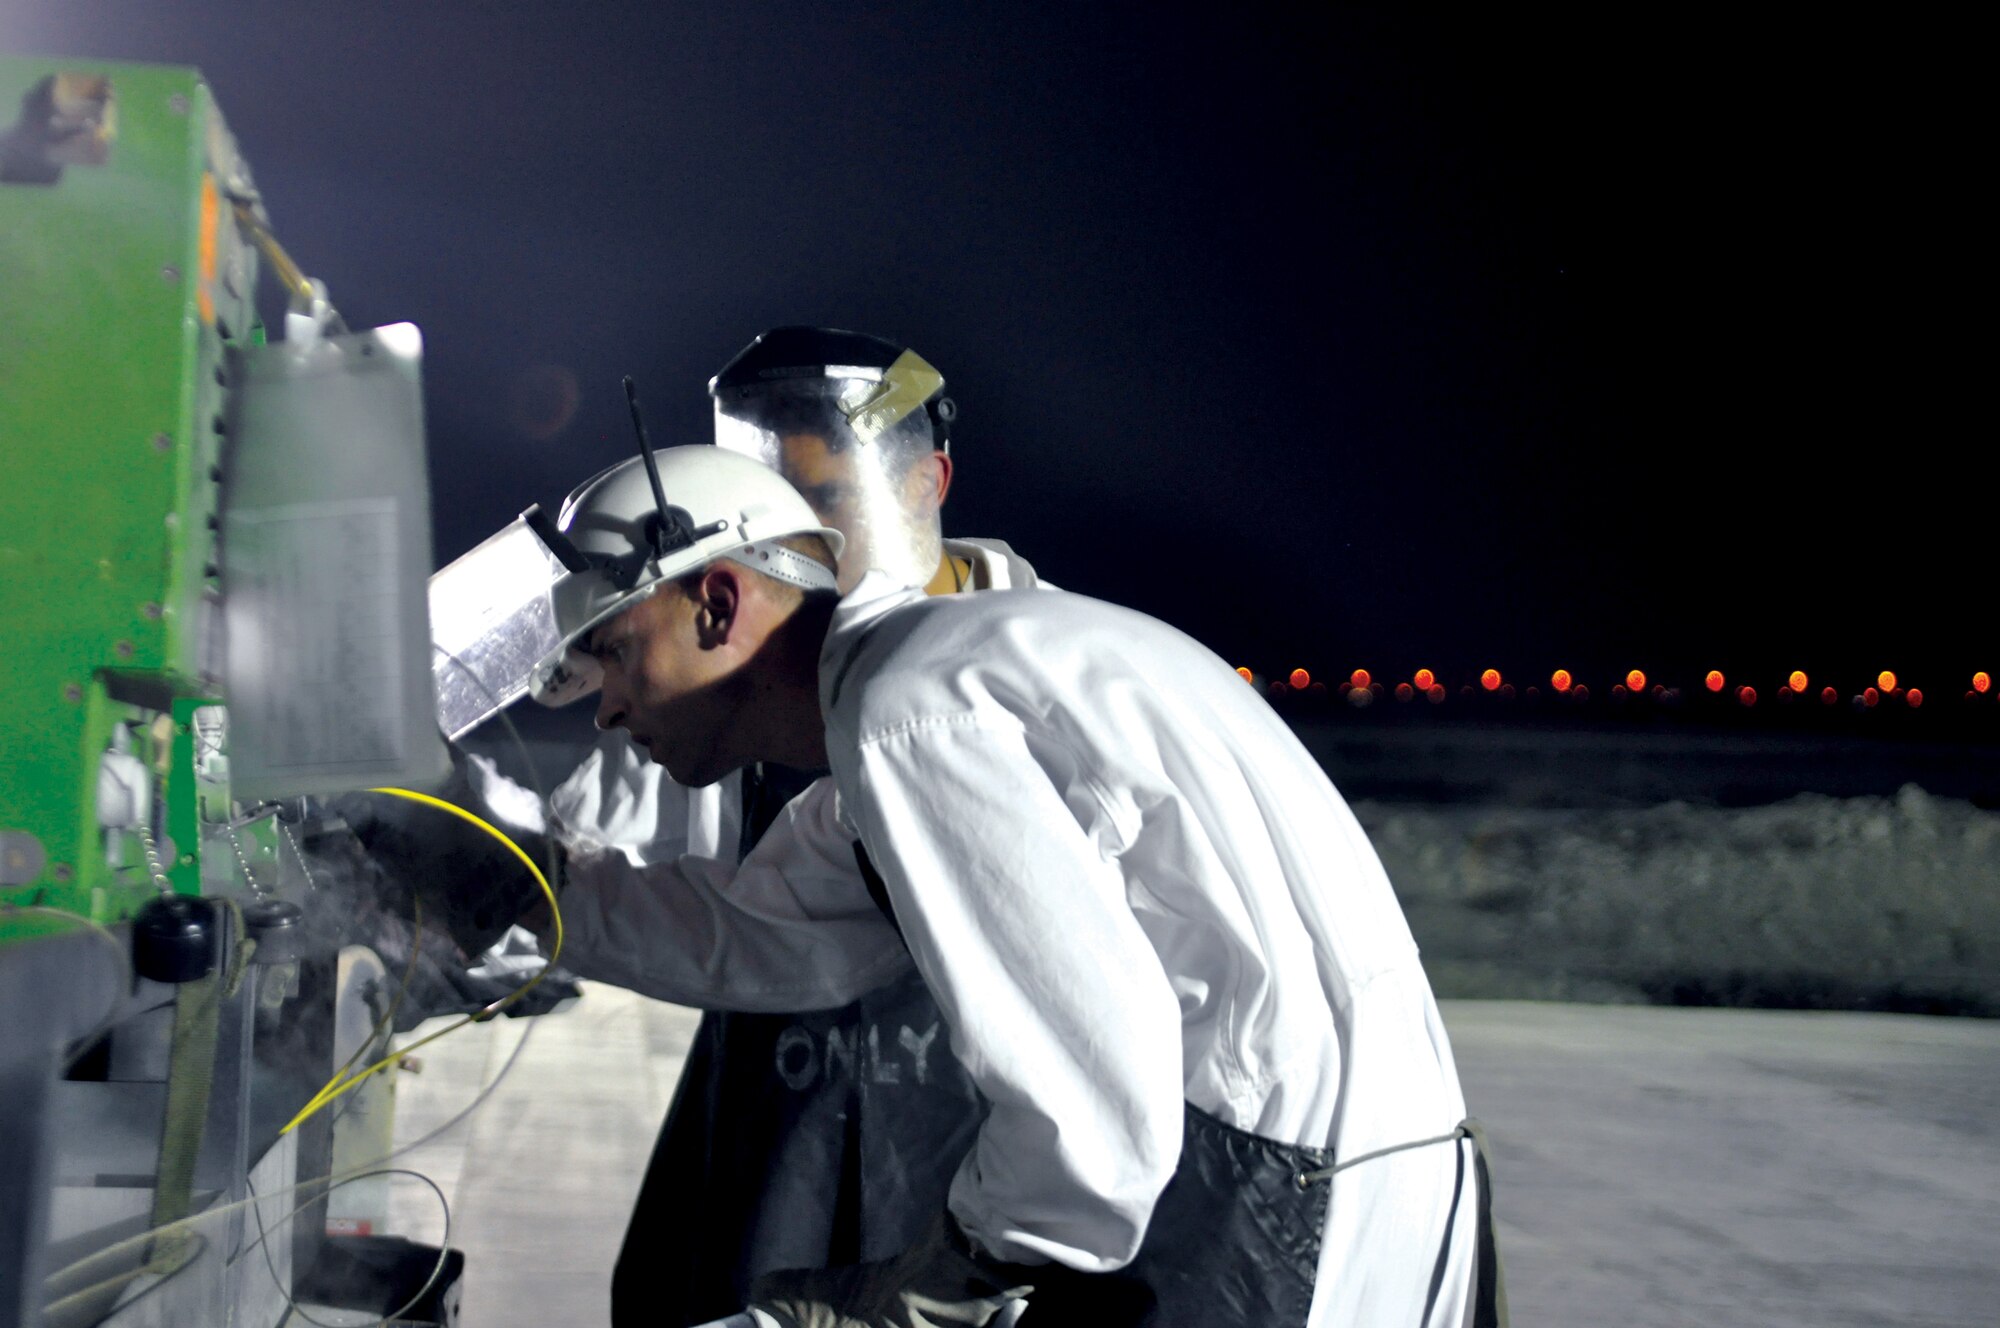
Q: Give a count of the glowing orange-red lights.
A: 11